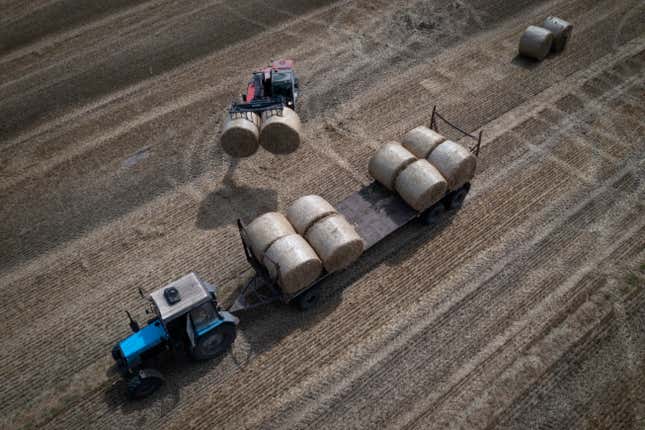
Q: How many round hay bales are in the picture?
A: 12